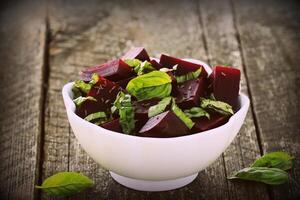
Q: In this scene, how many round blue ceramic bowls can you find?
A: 0